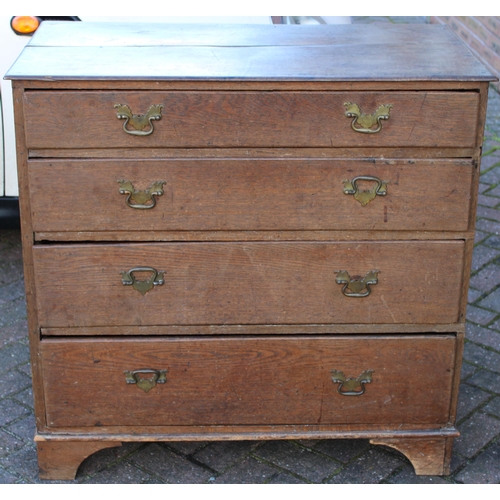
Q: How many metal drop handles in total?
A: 8